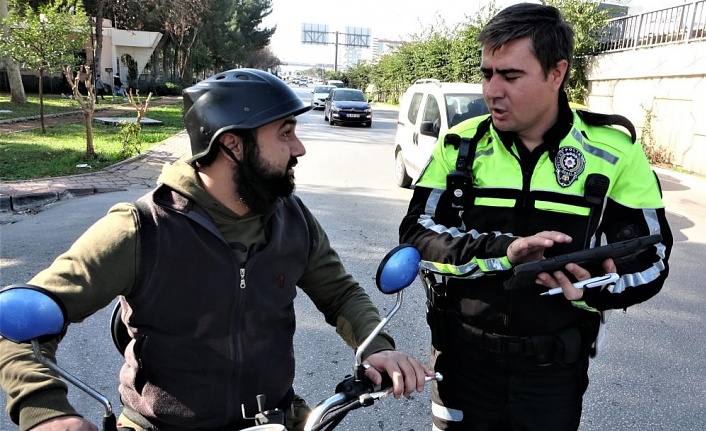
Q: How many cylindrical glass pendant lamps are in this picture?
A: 0